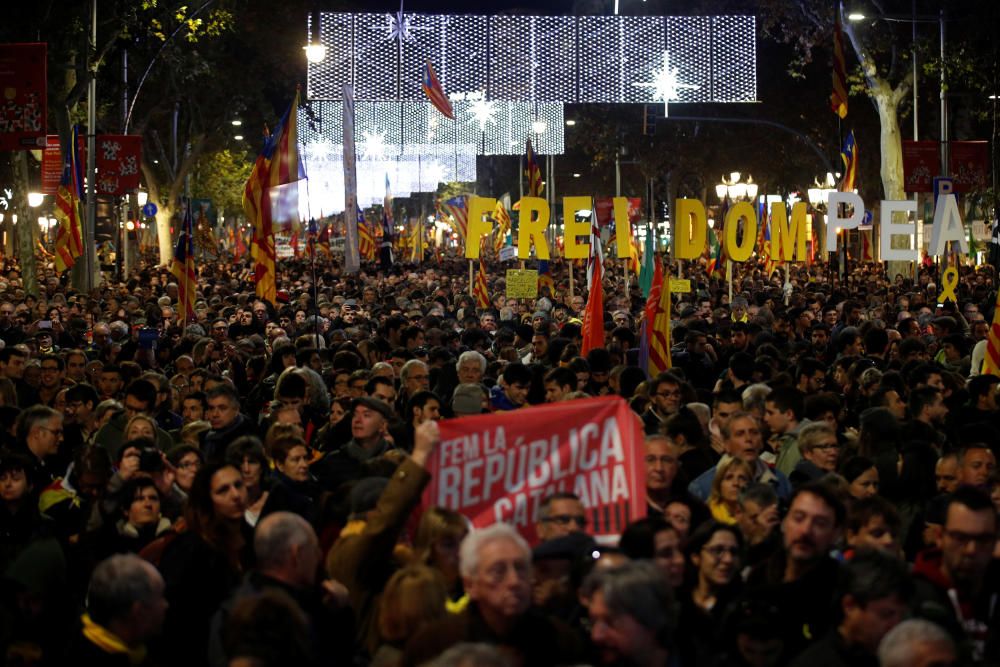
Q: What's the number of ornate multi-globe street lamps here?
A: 2